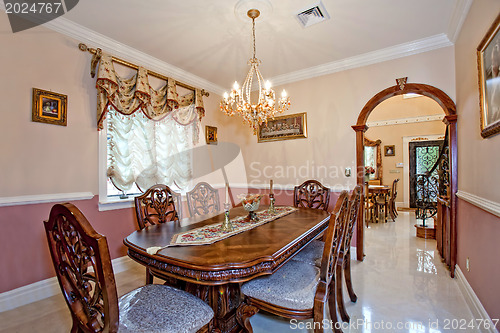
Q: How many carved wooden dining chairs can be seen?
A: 6